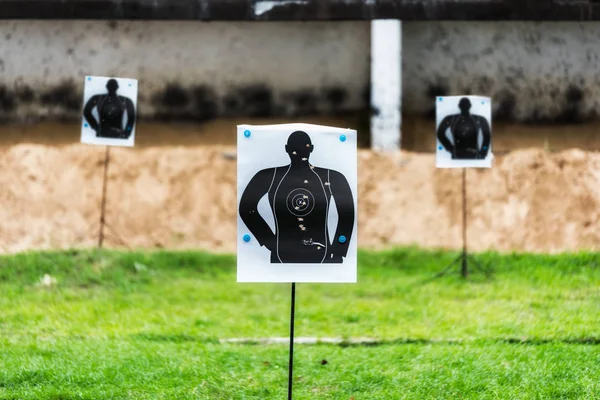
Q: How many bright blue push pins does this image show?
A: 12